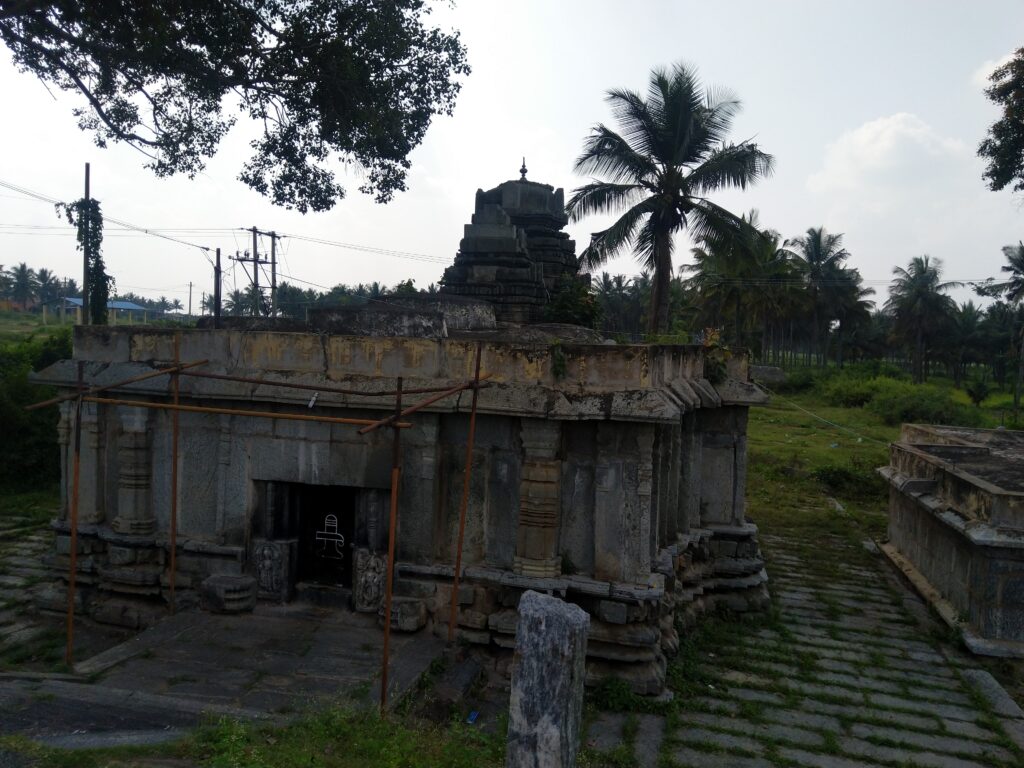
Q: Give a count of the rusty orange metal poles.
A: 8